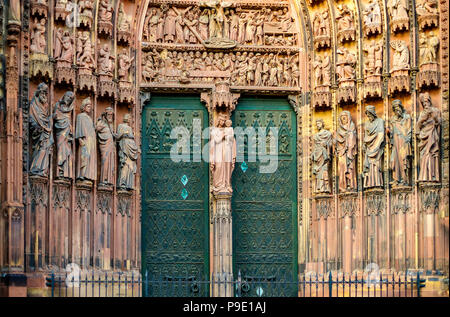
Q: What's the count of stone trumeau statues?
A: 1